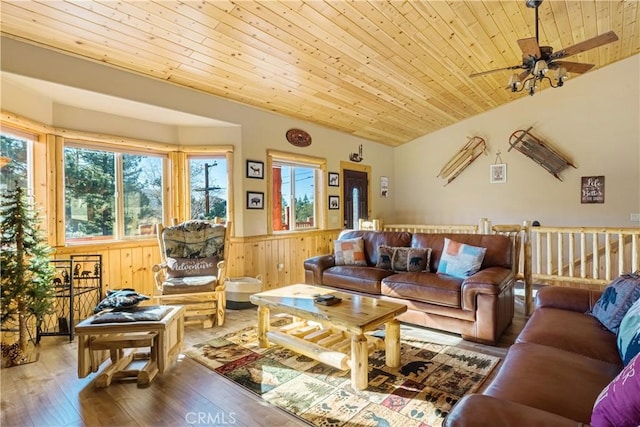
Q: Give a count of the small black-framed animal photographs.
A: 4